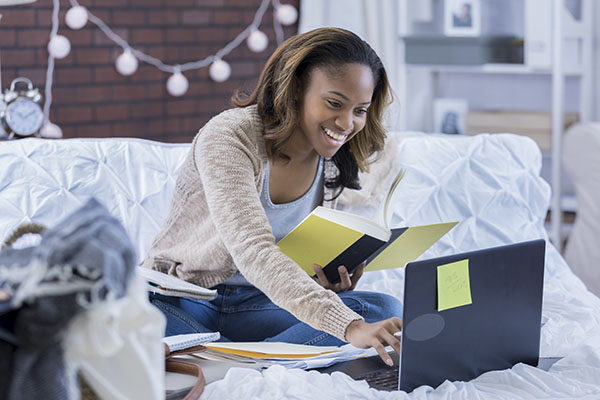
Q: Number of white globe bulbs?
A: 8